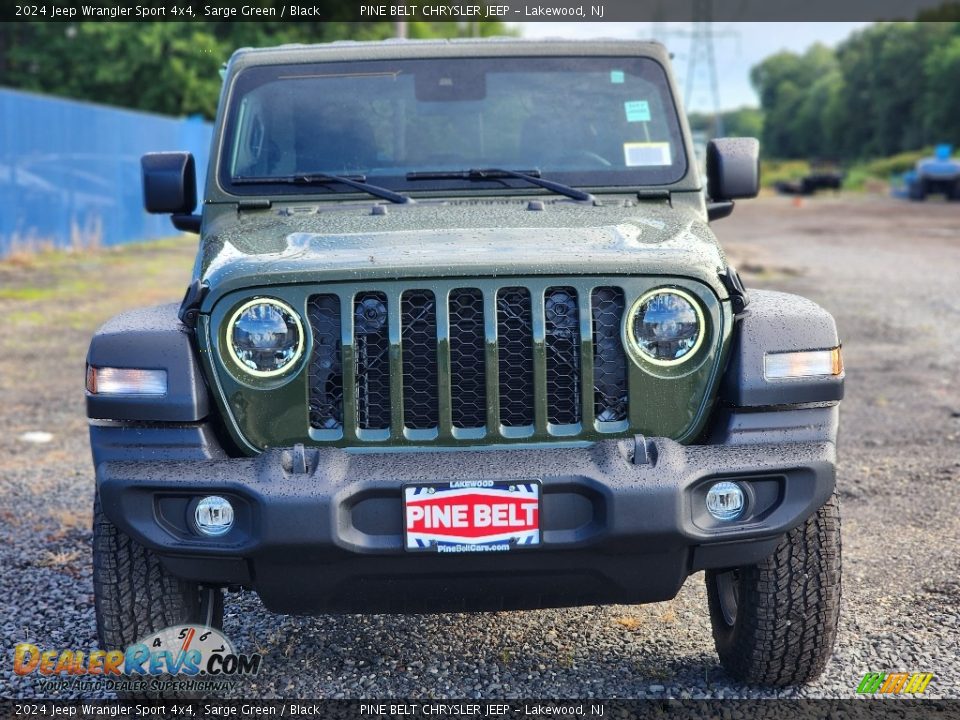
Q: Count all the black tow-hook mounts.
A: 2